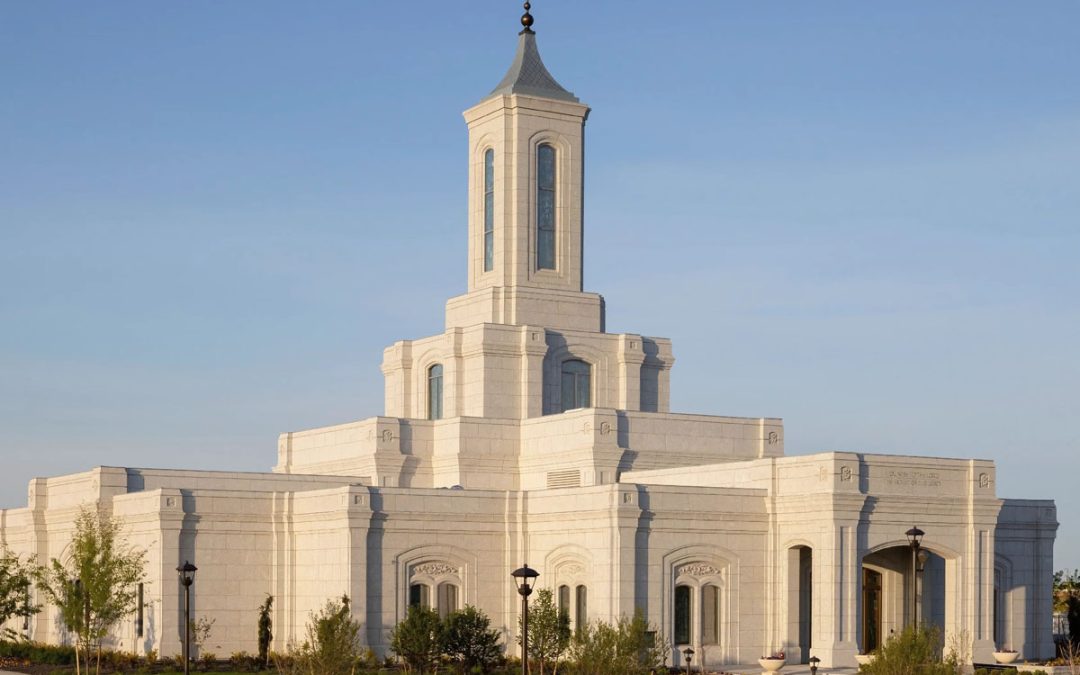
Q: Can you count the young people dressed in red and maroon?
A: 0